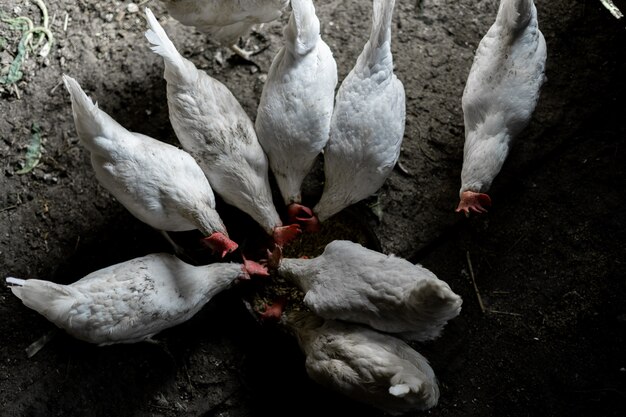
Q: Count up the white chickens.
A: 9